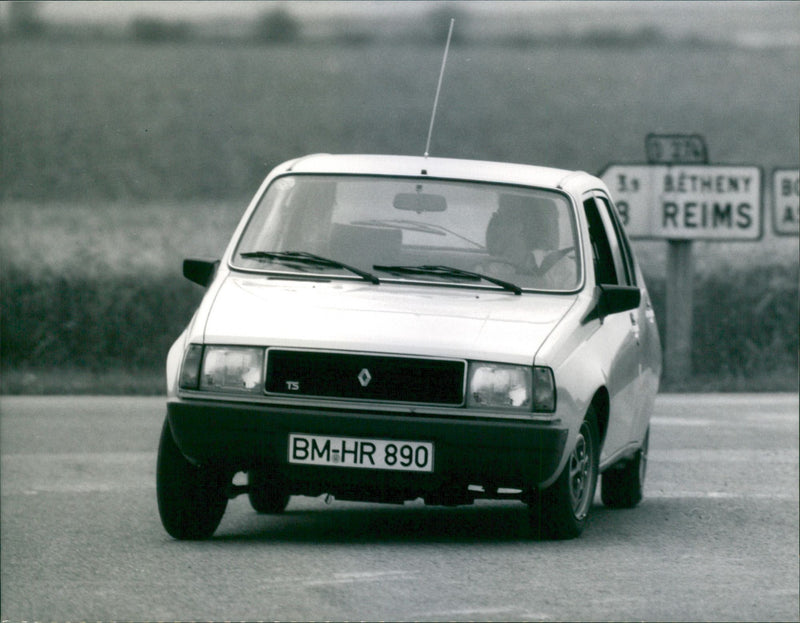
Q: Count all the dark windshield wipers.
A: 2